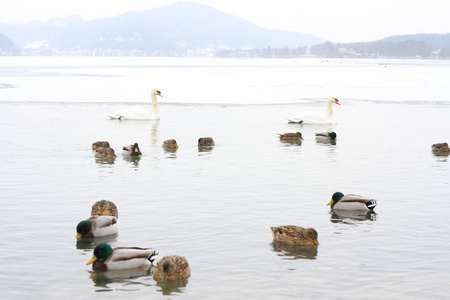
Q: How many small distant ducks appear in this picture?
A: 8